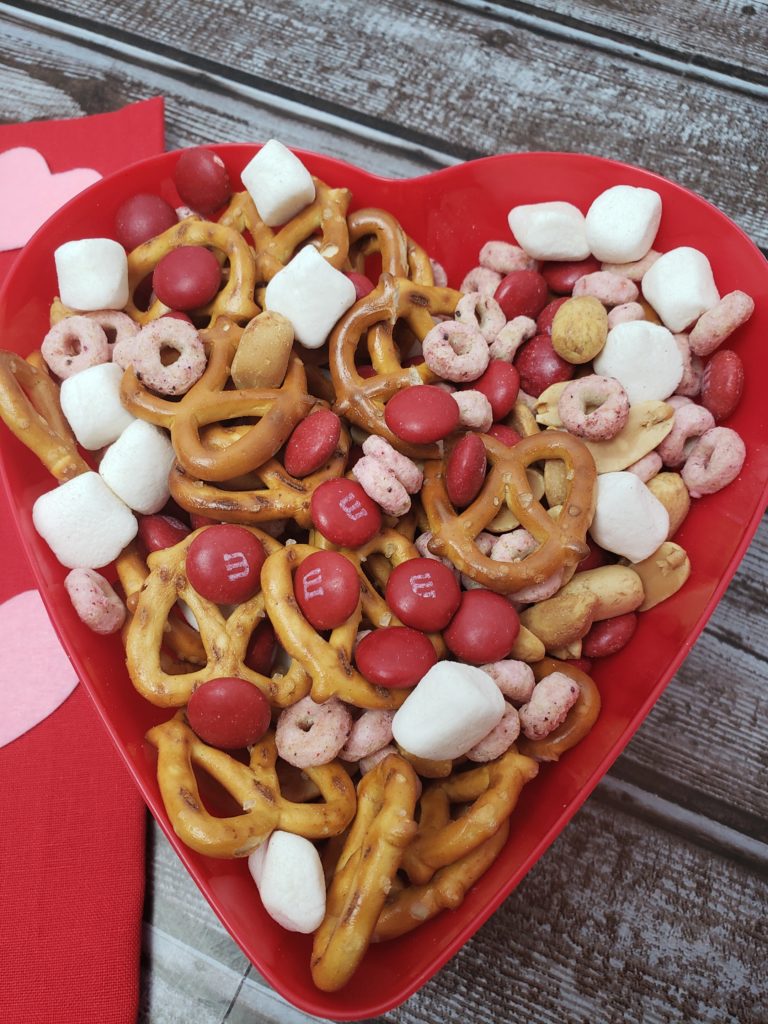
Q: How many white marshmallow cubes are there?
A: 13